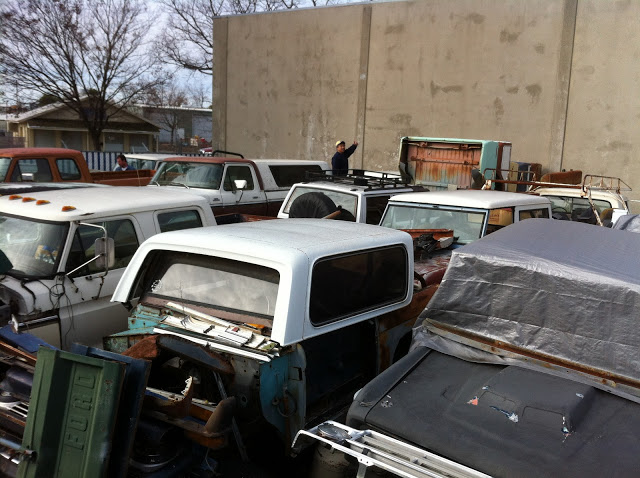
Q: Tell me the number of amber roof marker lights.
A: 4